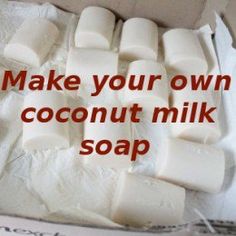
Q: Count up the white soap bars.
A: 11